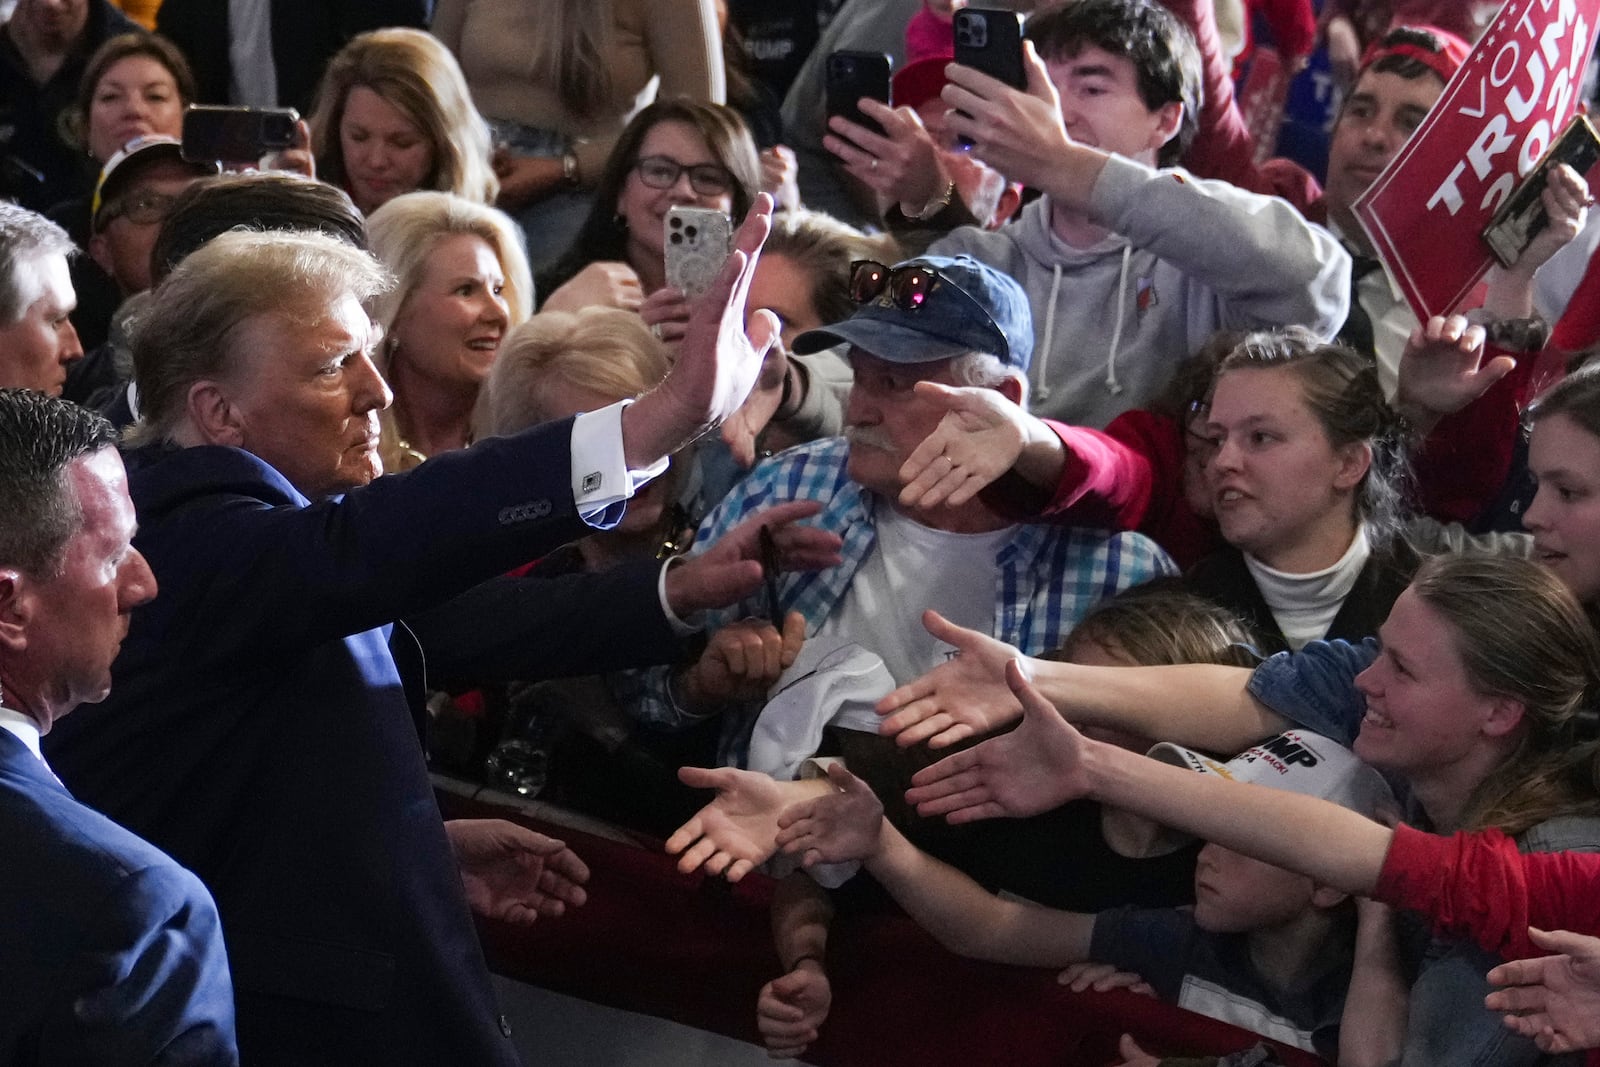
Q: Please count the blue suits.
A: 2